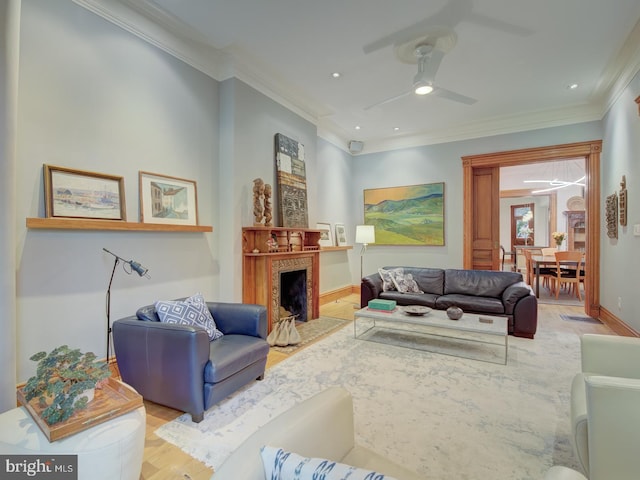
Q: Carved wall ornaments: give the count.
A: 2